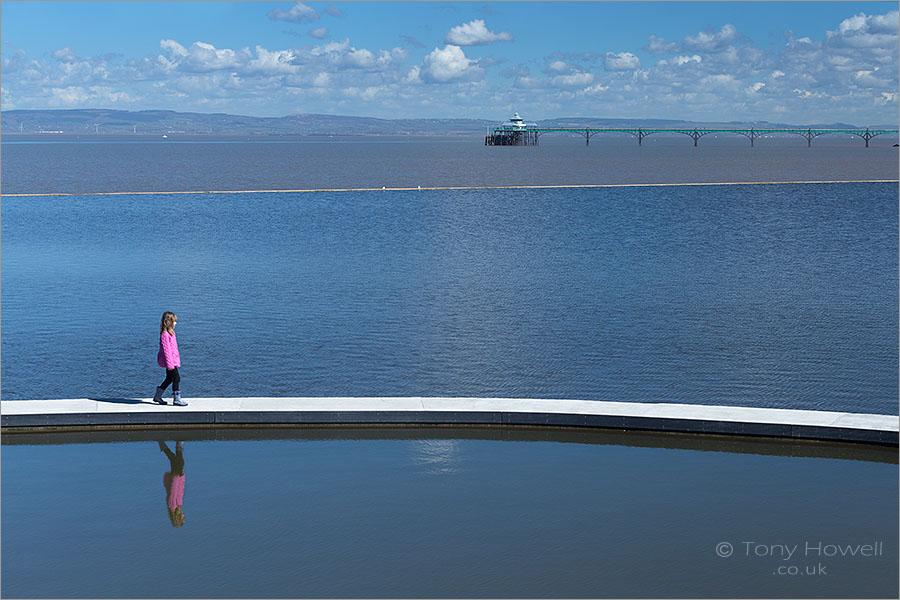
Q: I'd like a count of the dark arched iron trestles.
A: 6